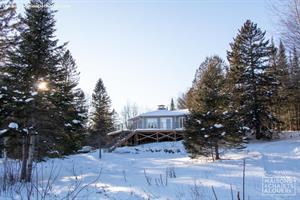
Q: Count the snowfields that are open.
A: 1